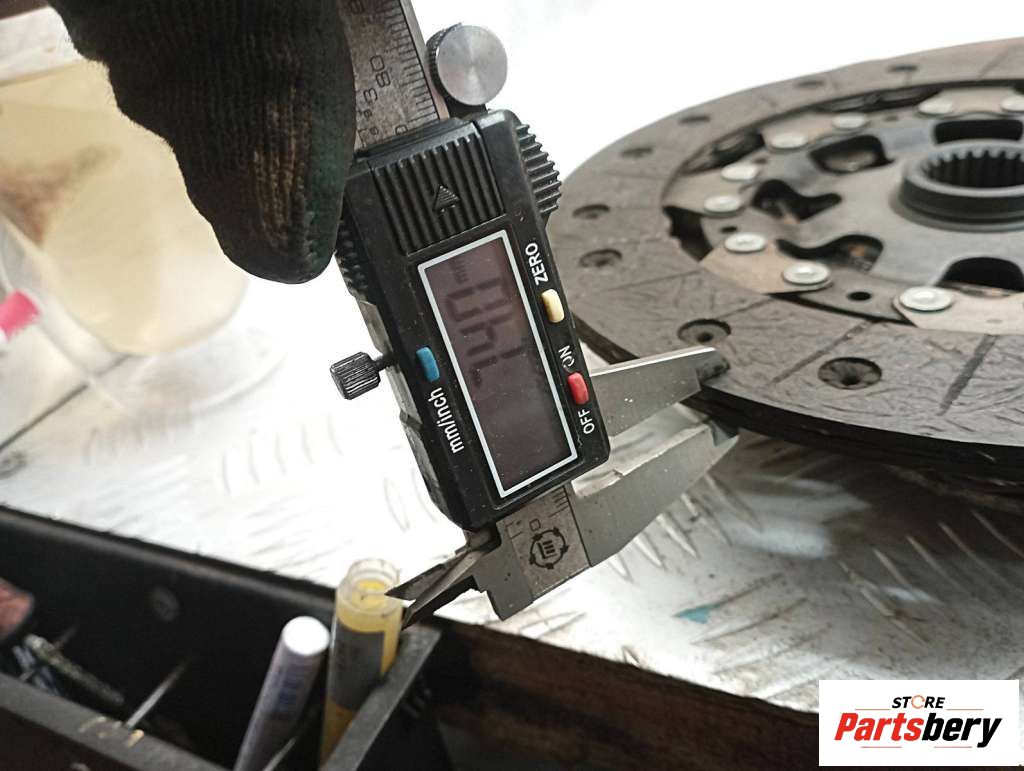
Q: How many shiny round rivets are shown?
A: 9